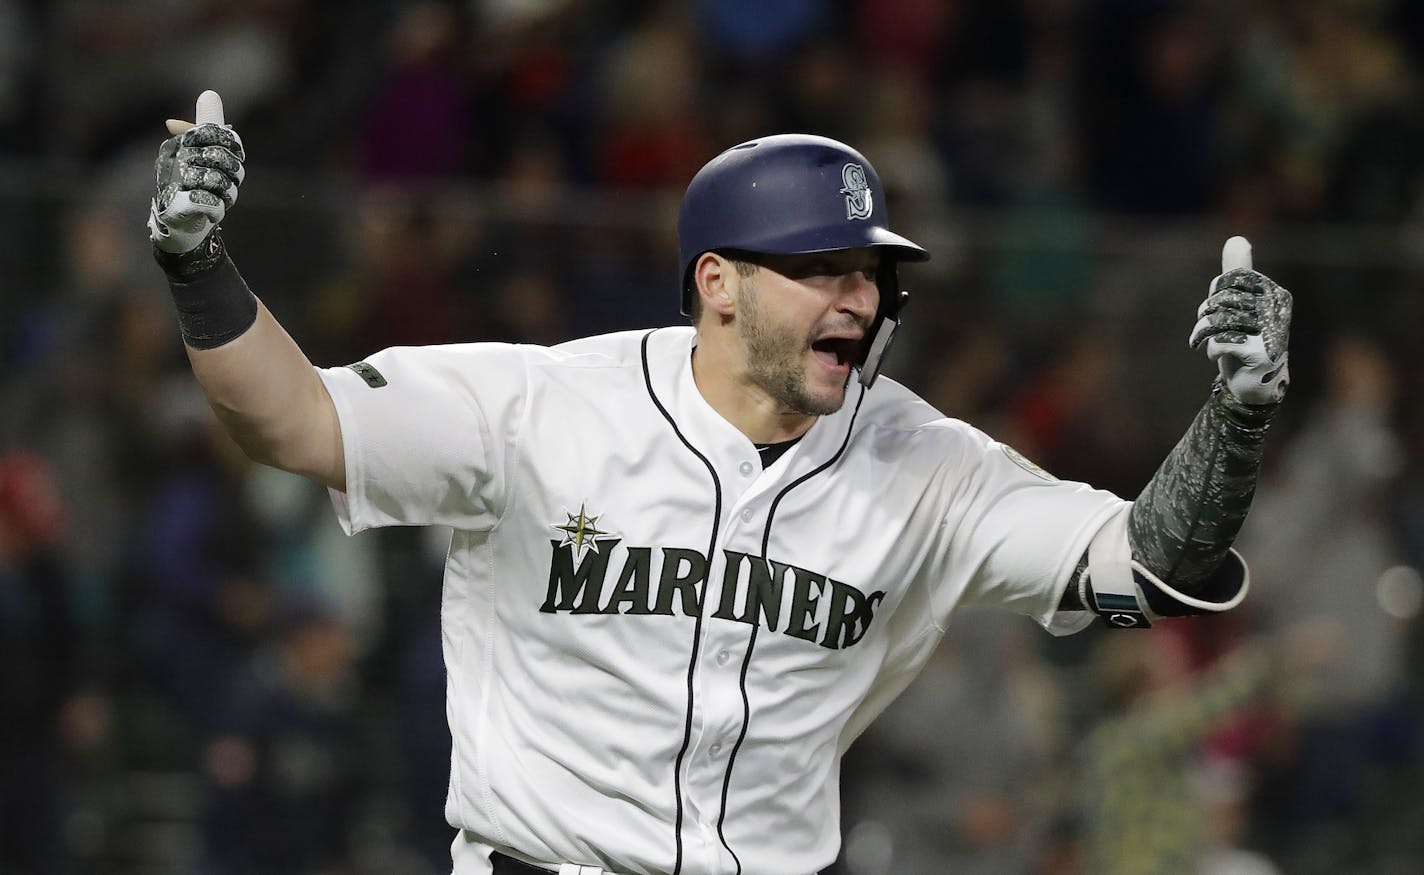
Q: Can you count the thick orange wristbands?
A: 0